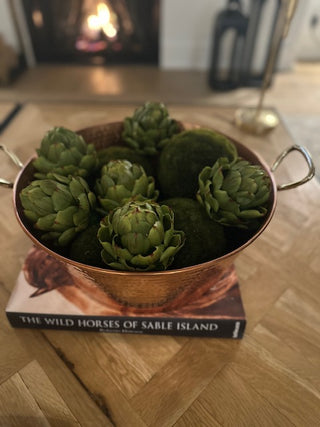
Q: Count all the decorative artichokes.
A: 6